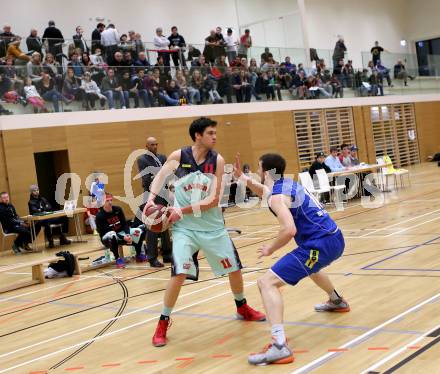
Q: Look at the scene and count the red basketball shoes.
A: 2